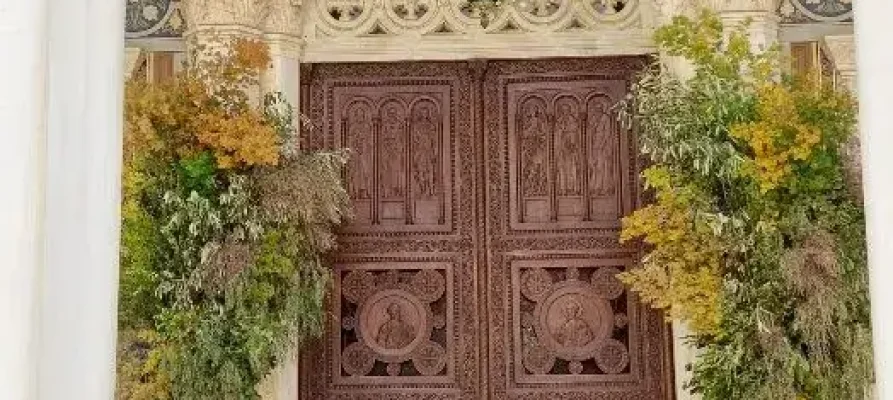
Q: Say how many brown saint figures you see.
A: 8